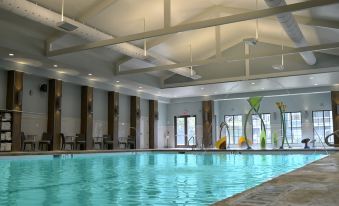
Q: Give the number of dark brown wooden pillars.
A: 8